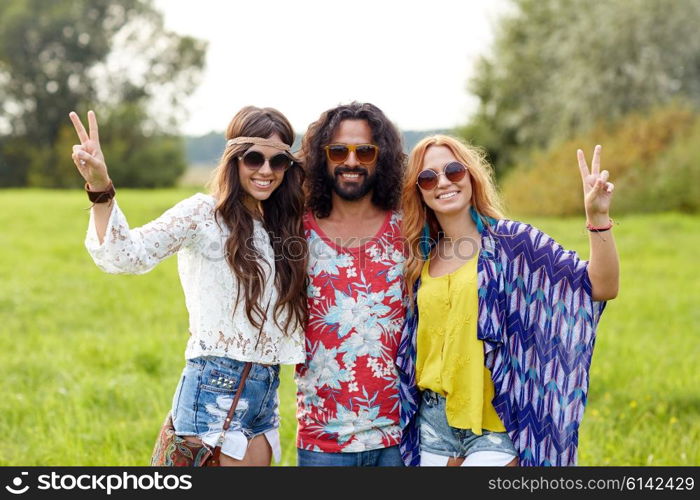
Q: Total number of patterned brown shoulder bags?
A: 1